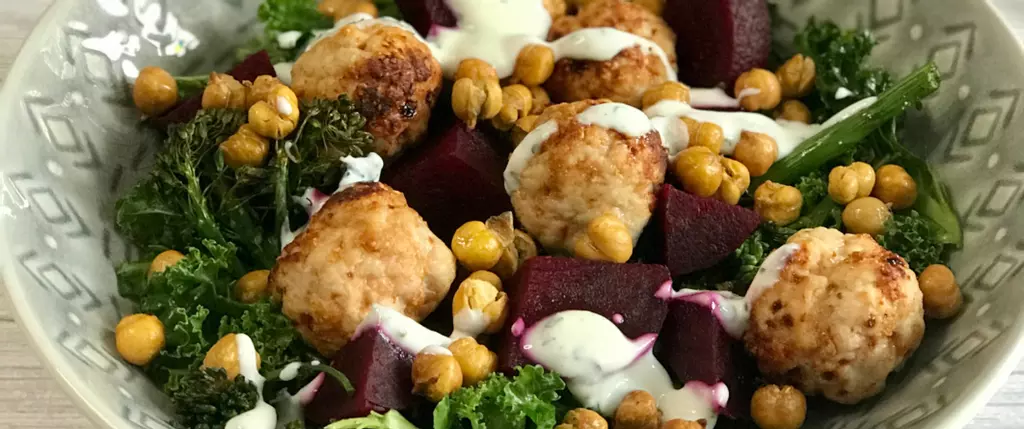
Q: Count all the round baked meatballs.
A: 5